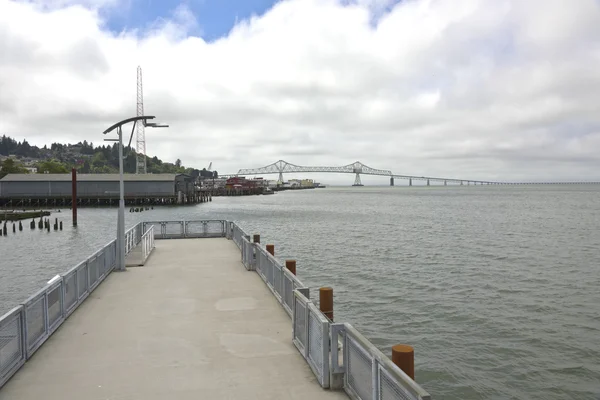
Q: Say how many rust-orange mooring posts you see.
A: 5